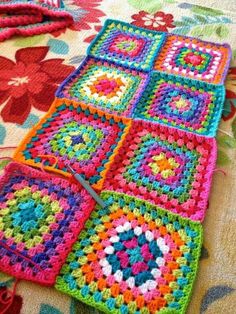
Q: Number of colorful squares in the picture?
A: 8